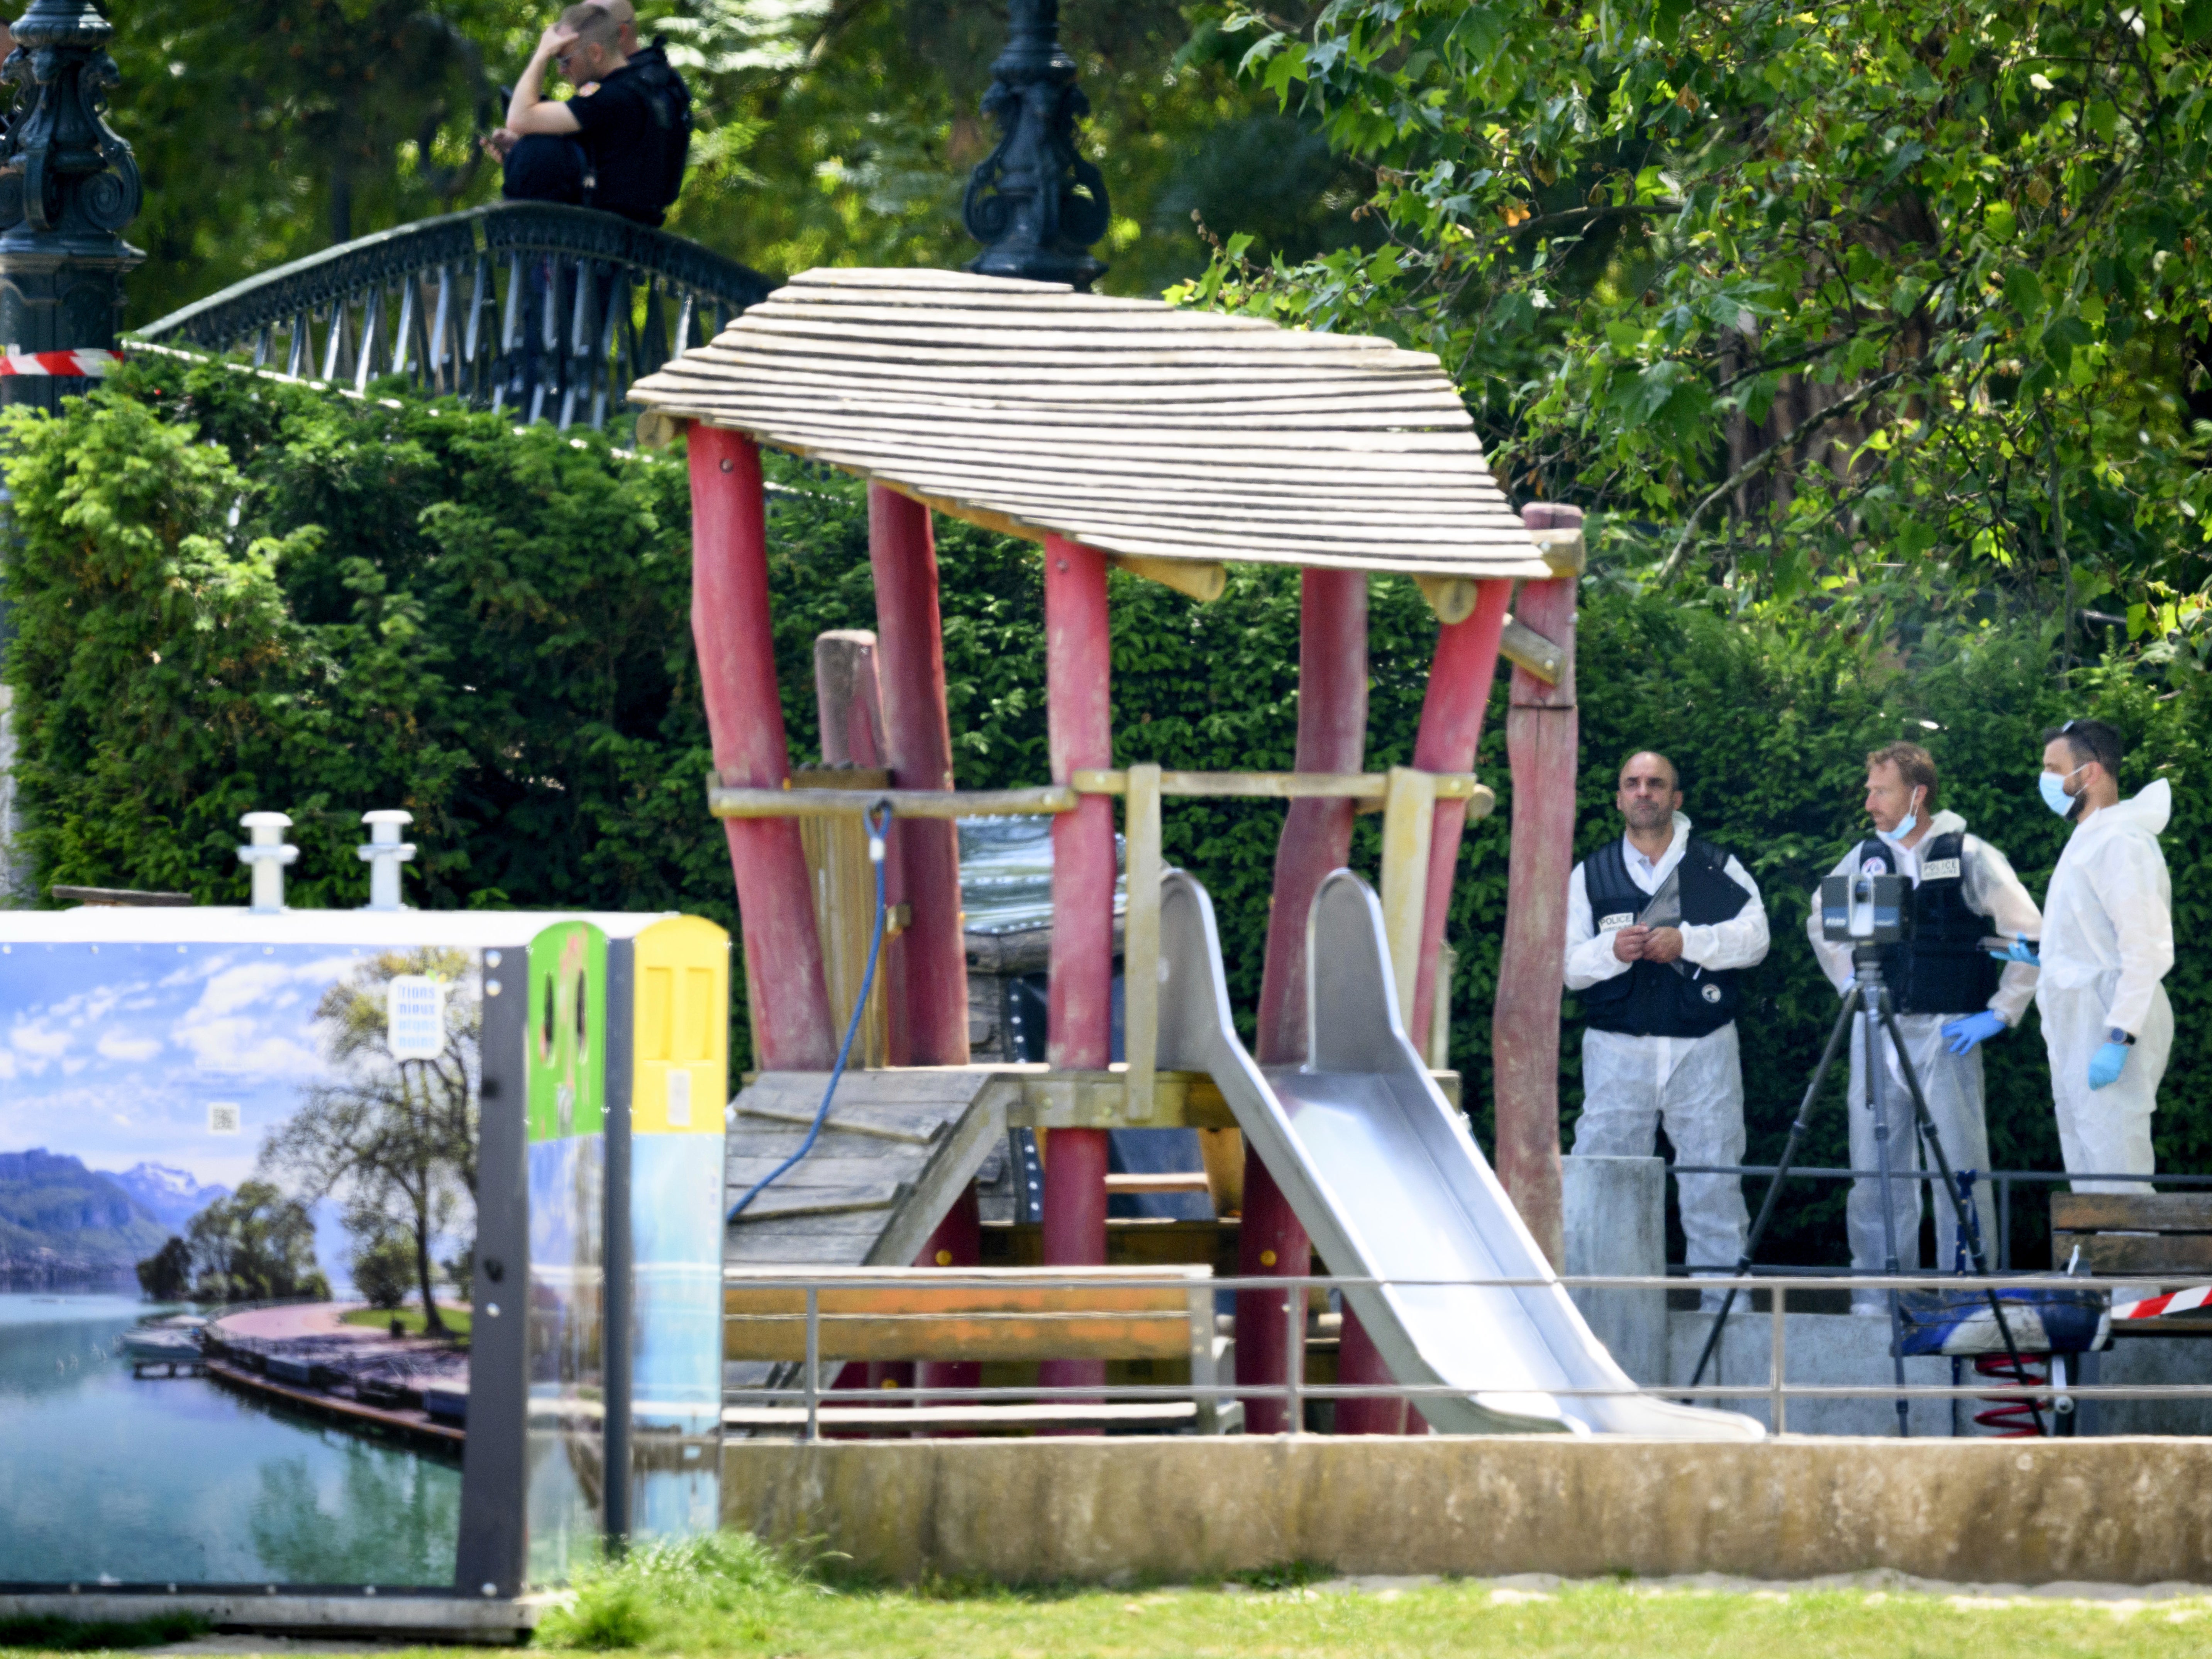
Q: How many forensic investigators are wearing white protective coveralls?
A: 3